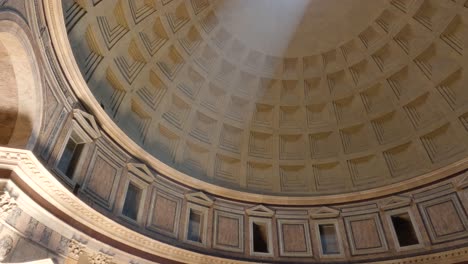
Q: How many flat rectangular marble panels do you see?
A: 6